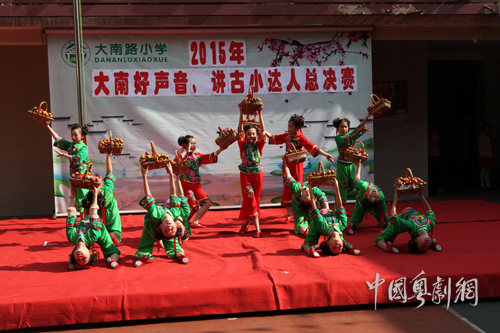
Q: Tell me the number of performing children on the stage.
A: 13